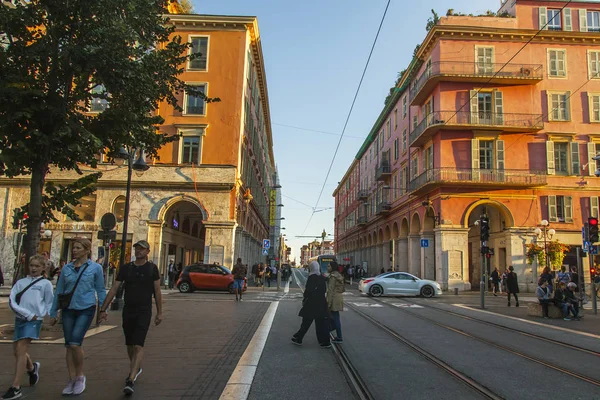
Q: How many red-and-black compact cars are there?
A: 1